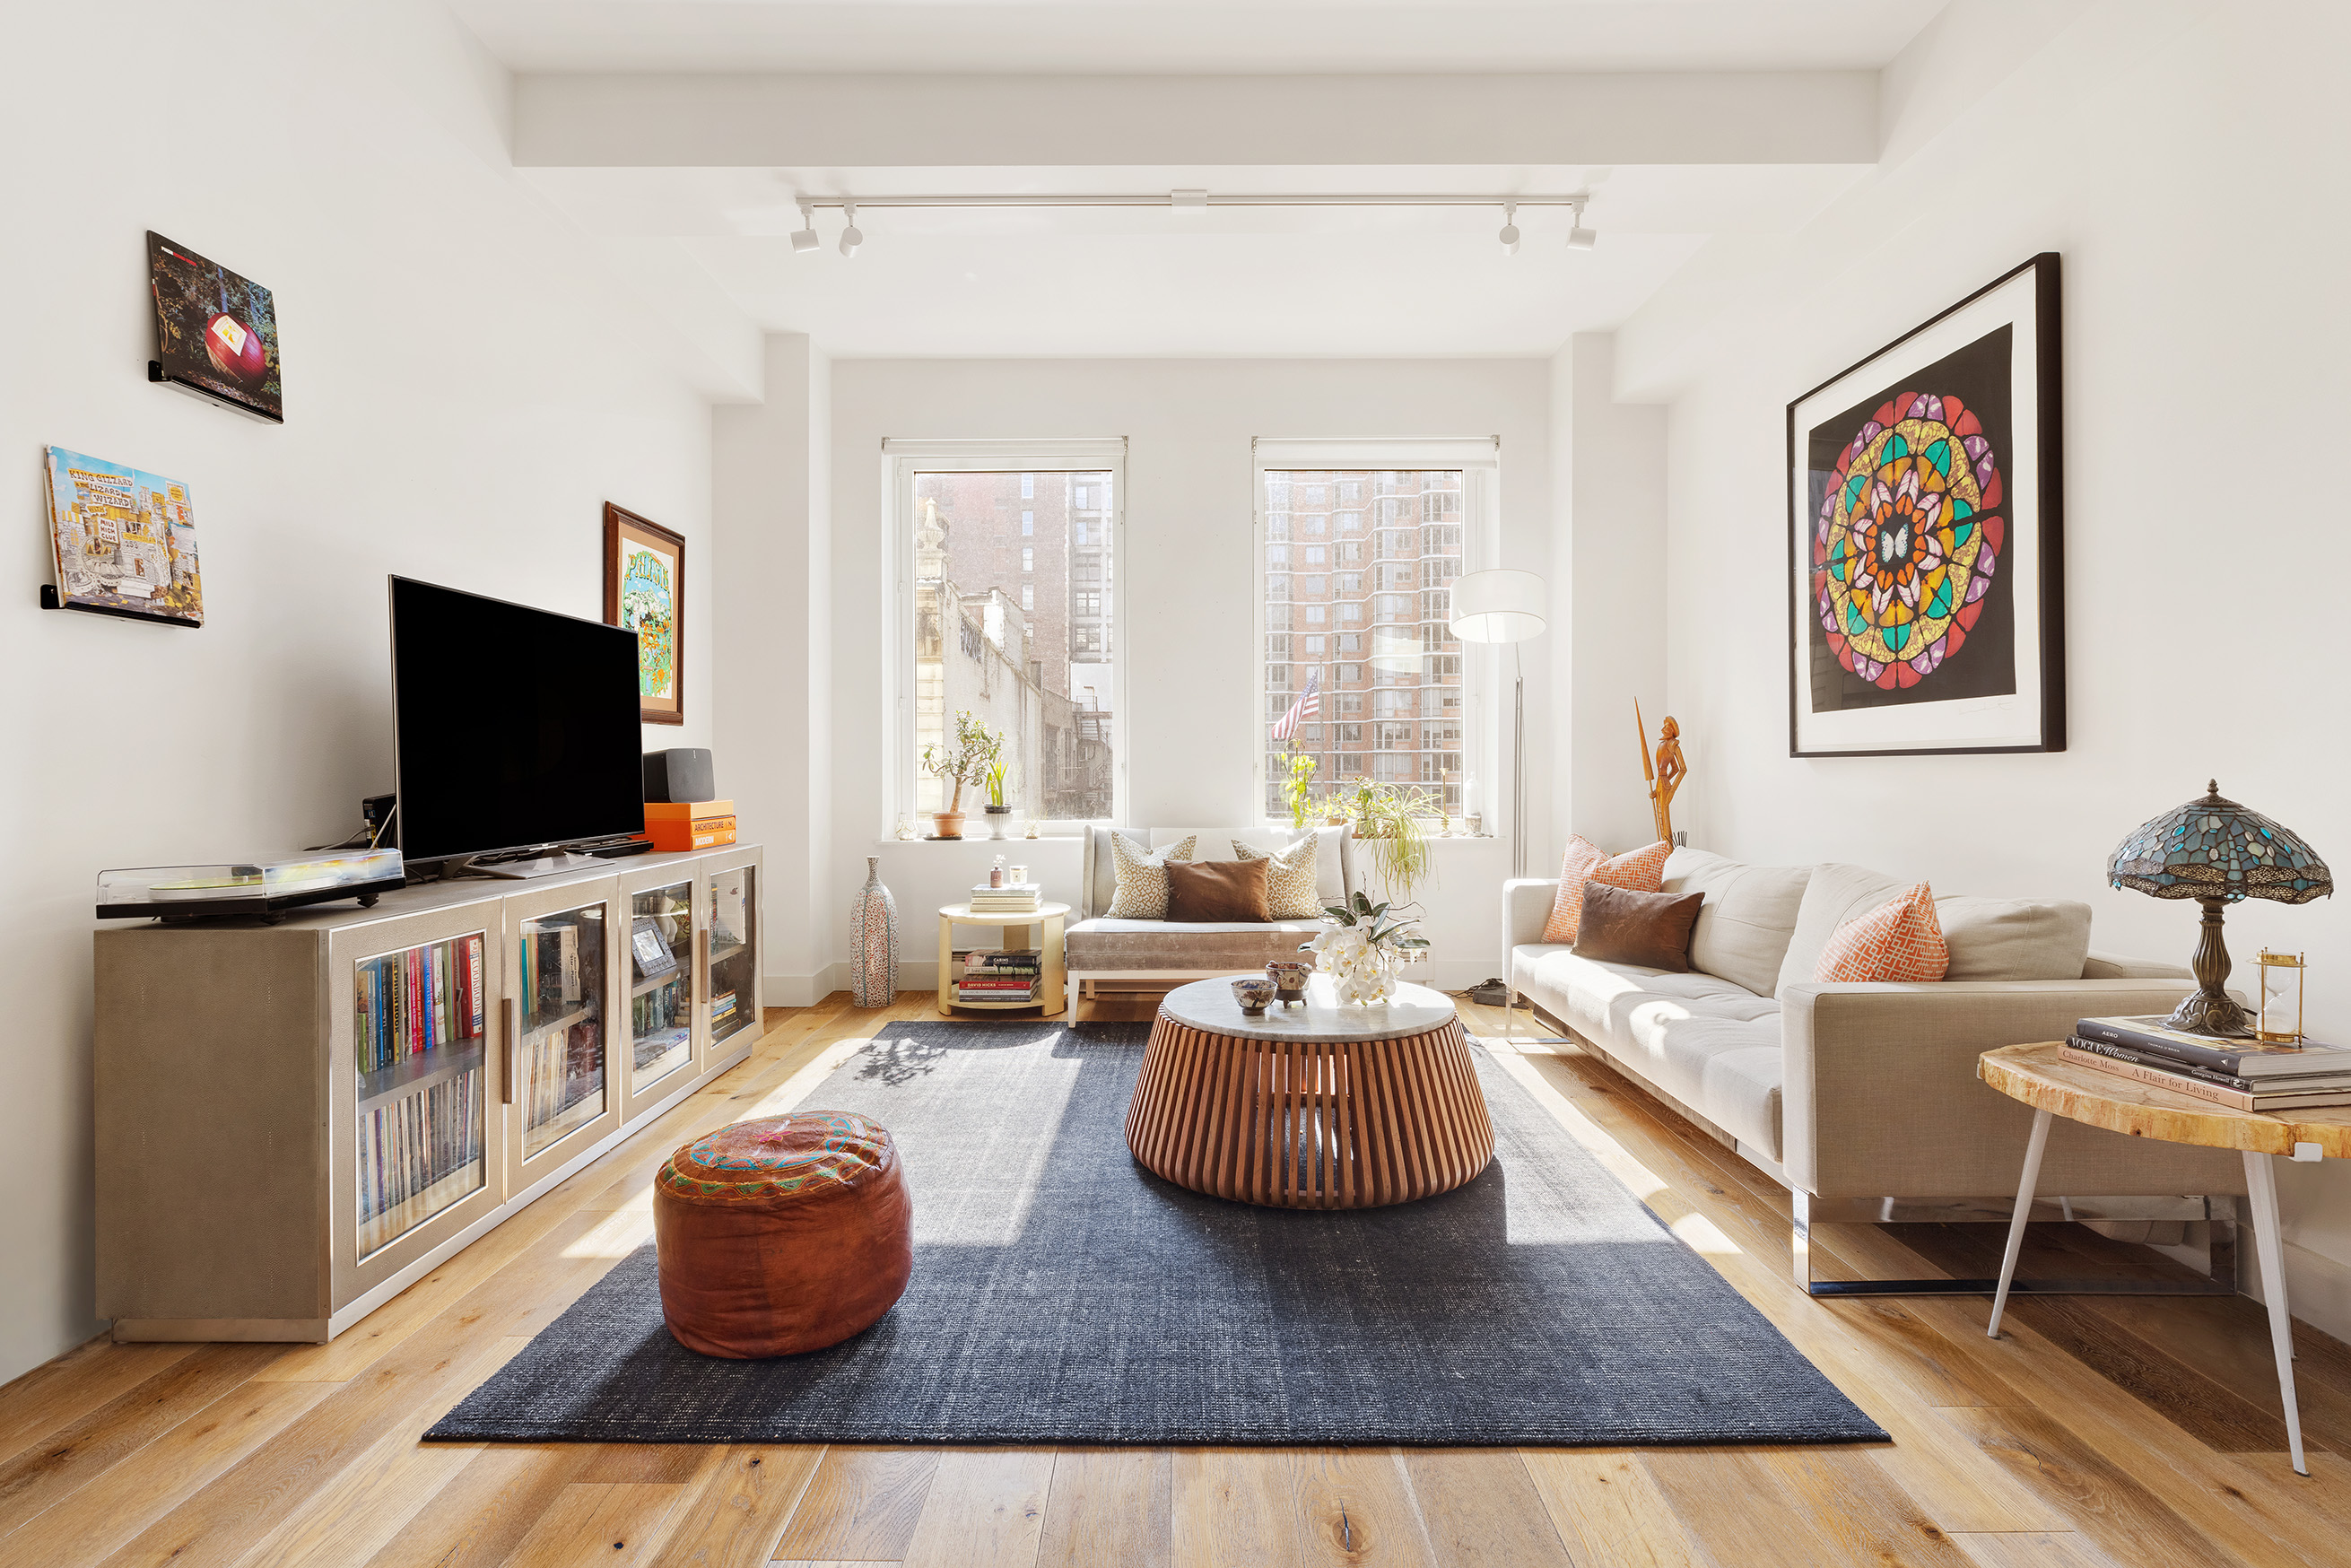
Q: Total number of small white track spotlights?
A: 4